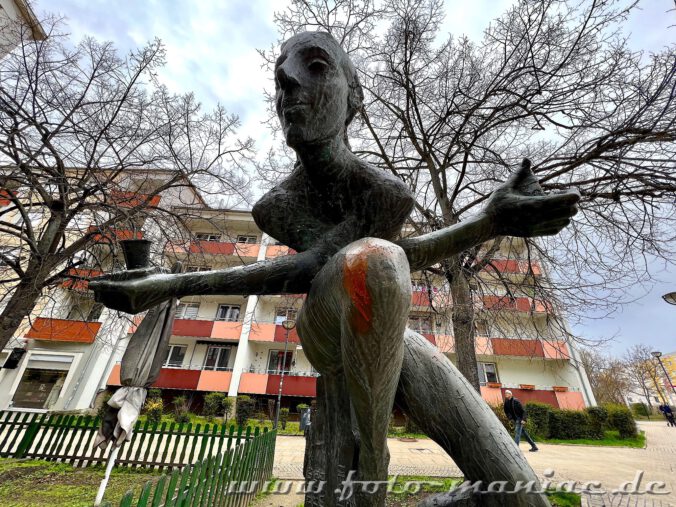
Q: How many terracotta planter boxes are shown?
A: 3